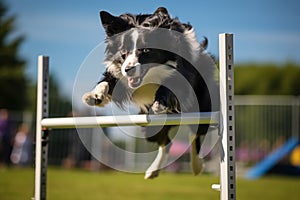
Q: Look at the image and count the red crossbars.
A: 0